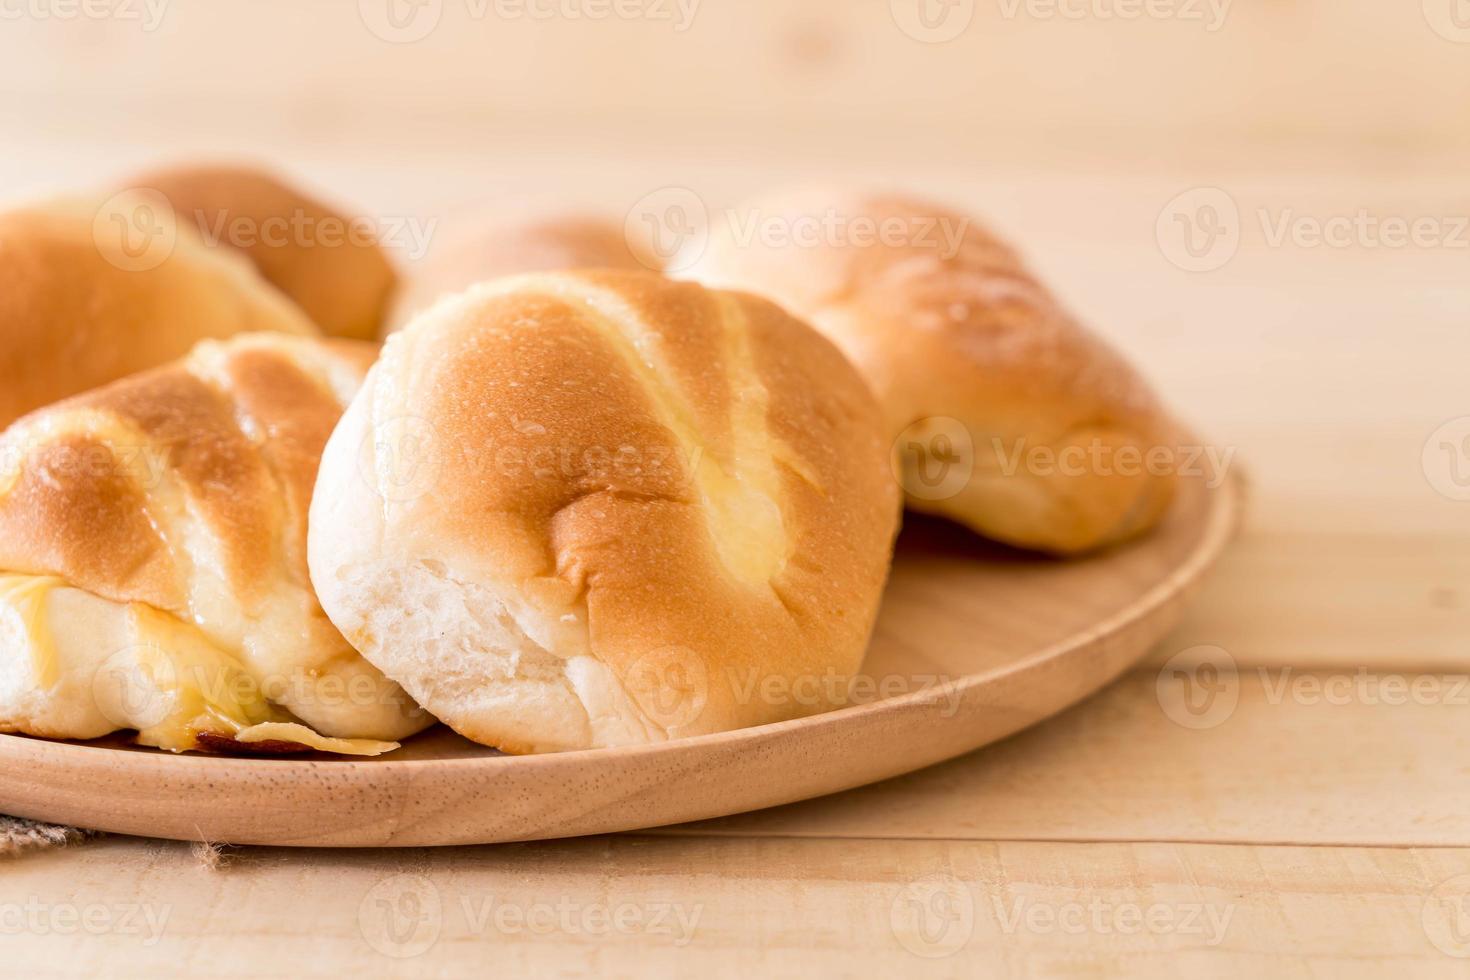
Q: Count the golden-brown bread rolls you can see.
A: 6